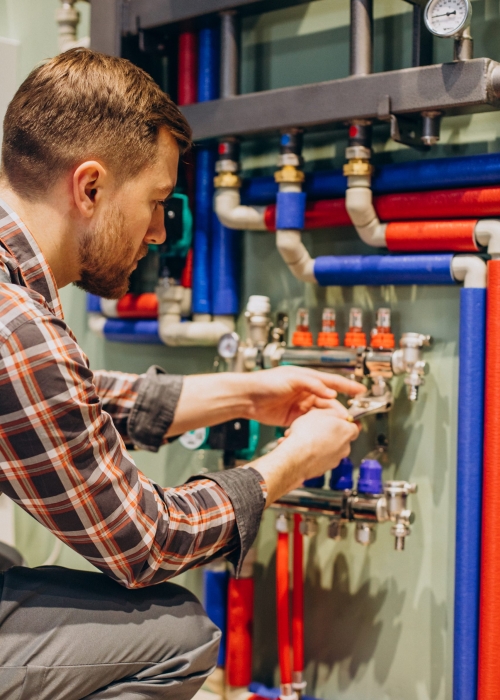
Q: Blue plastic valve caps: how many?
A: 3